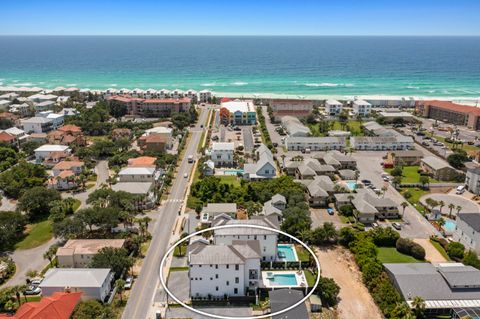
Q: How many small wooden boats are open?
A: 0